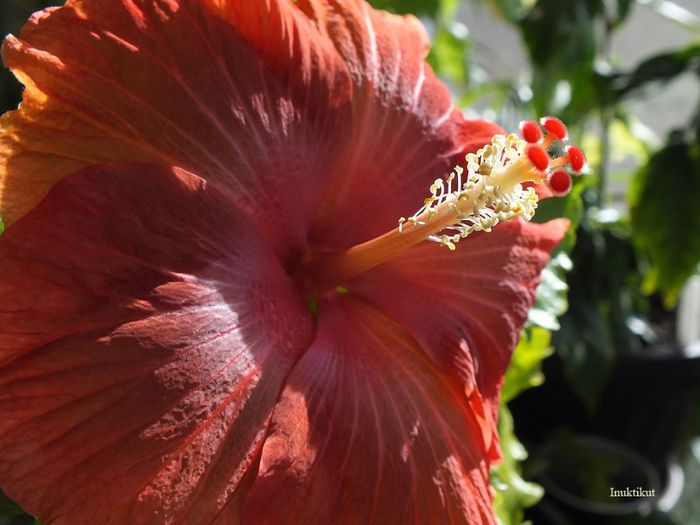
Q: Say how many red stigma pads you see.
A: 5